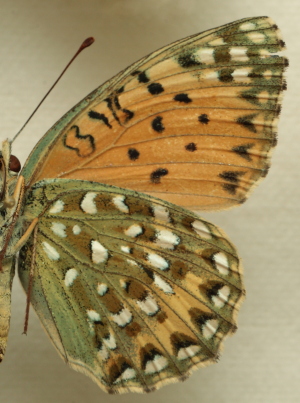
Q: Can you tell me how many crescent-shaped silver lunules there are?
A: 7